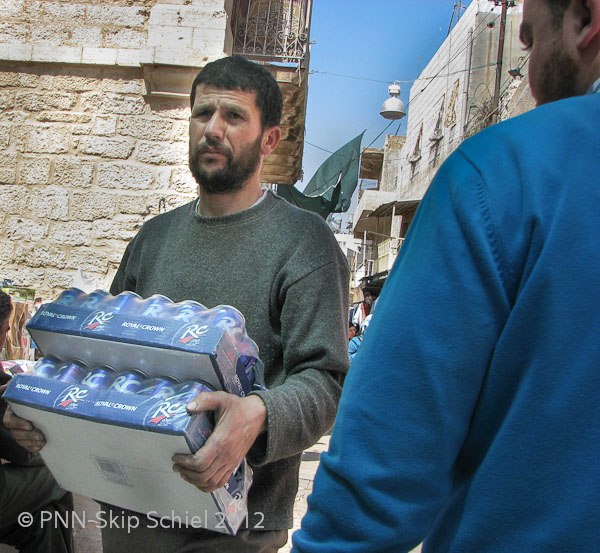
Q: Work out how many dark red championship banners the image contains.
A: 0